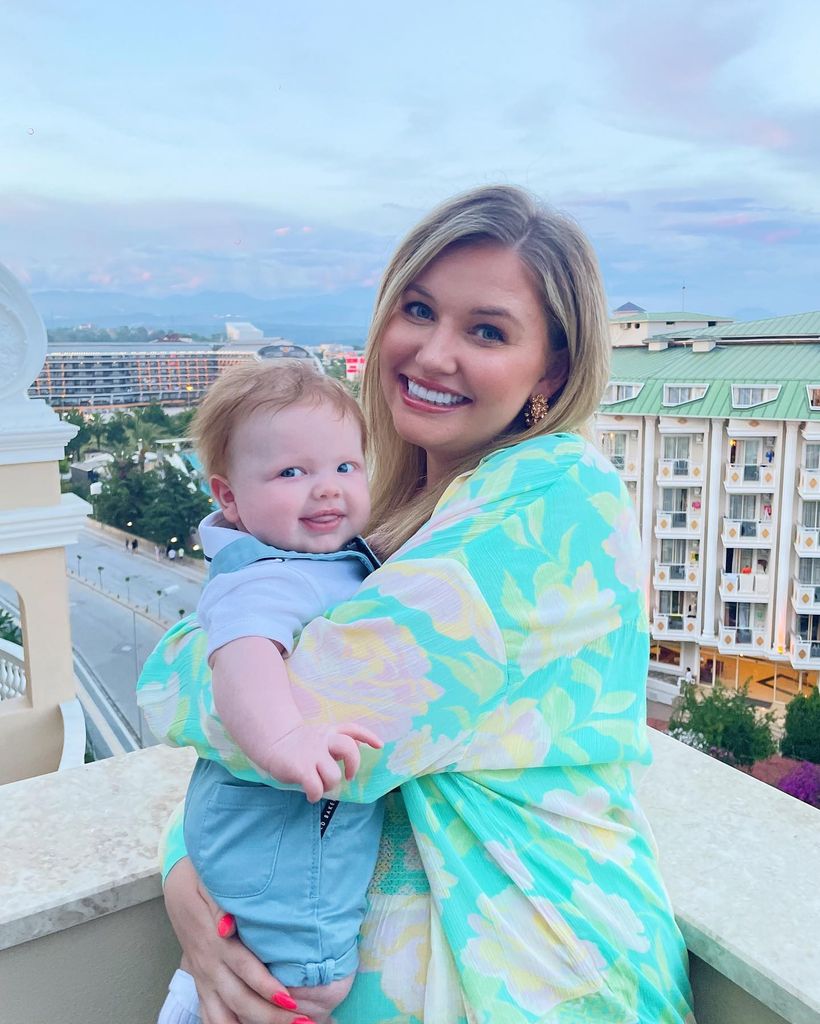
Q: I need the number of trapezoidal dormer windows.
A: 4